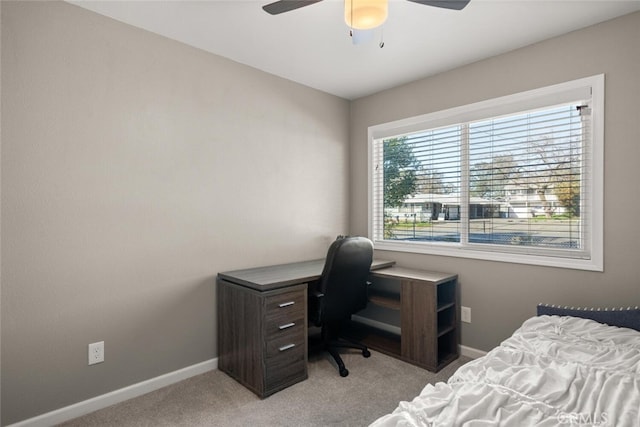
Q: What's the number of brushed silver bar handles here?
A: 3